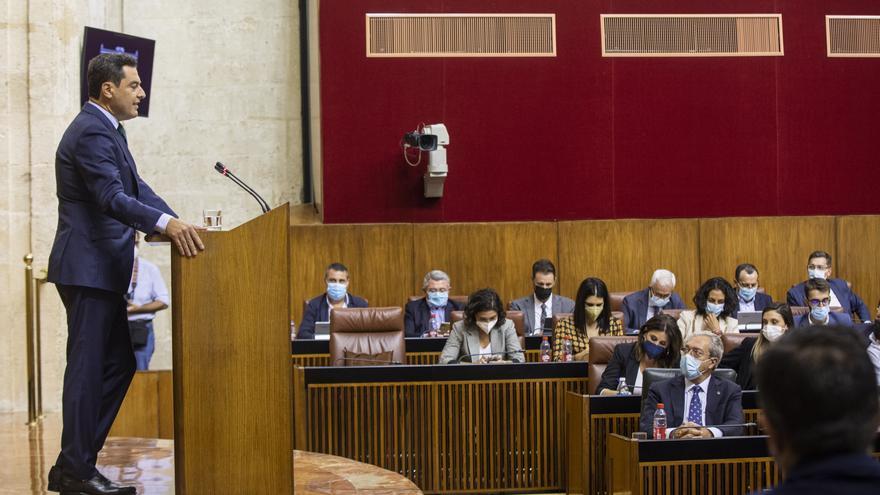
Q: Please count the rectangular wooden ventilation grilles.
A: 3